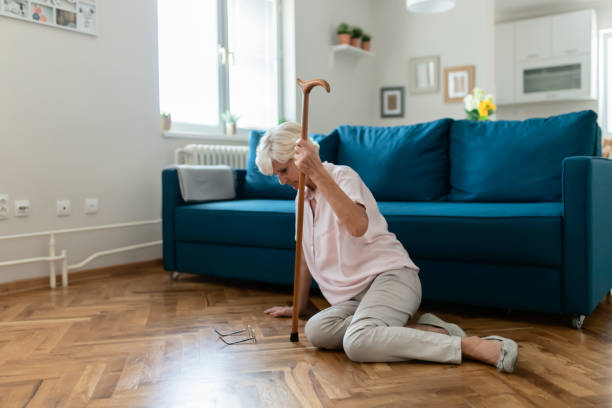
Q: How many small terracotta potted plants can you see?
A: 3